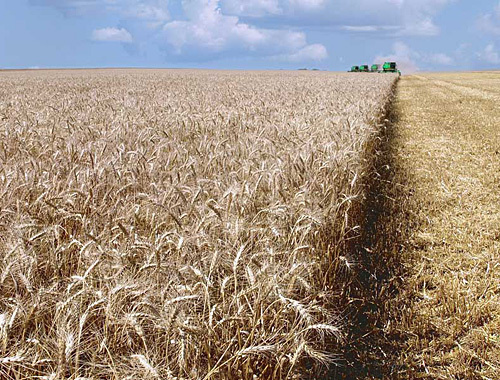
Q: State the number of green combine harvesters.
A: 4